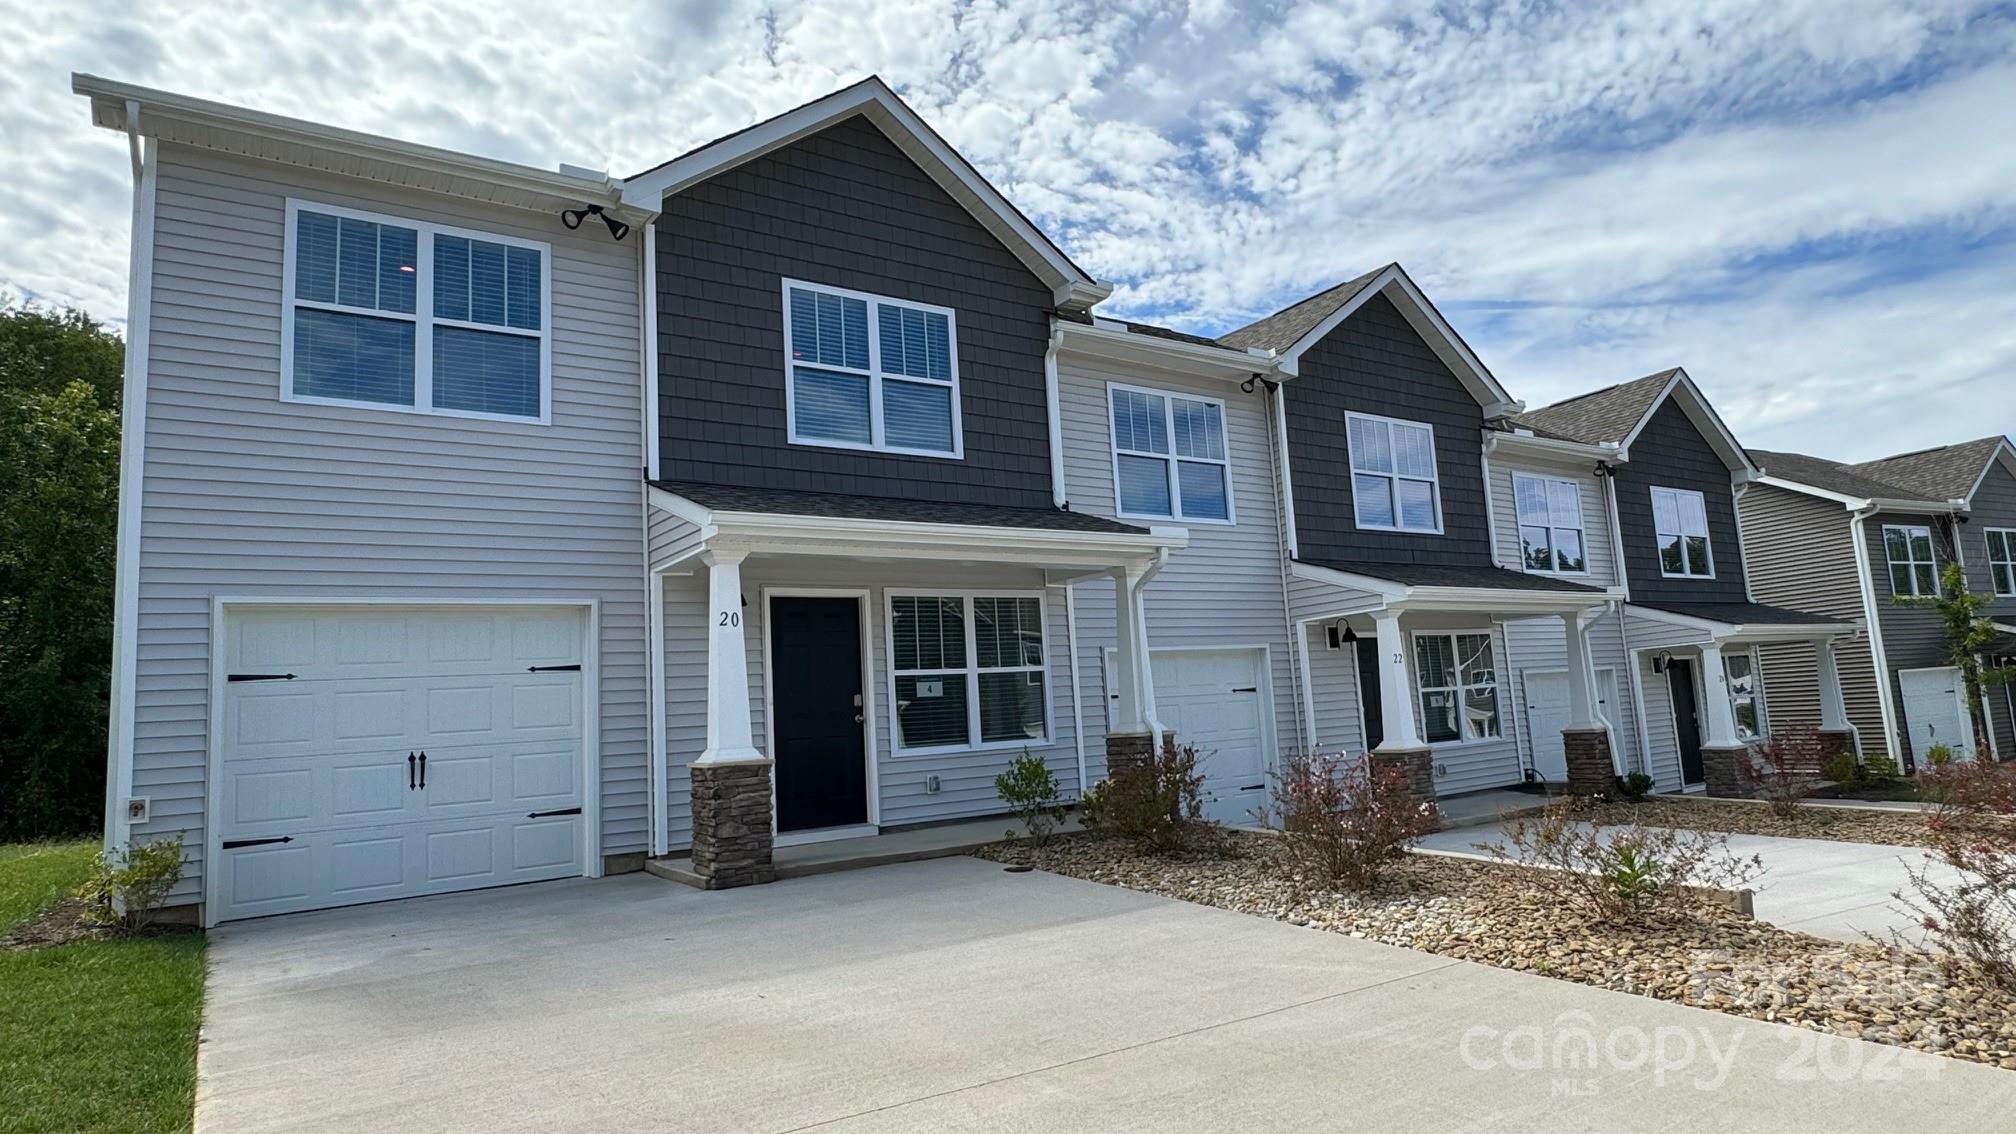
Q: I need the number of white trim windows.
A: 11